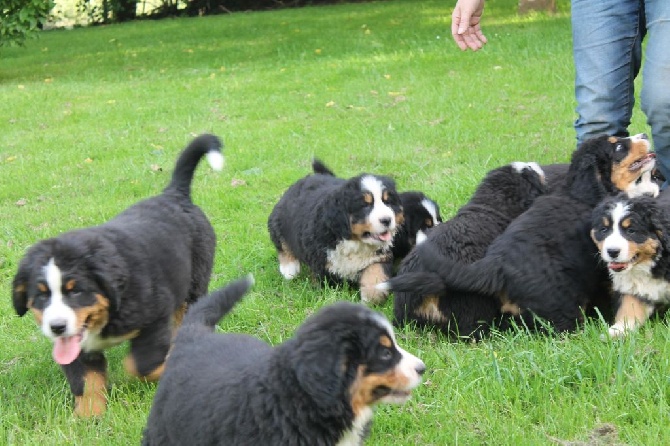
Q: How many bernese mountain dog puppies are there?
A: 8